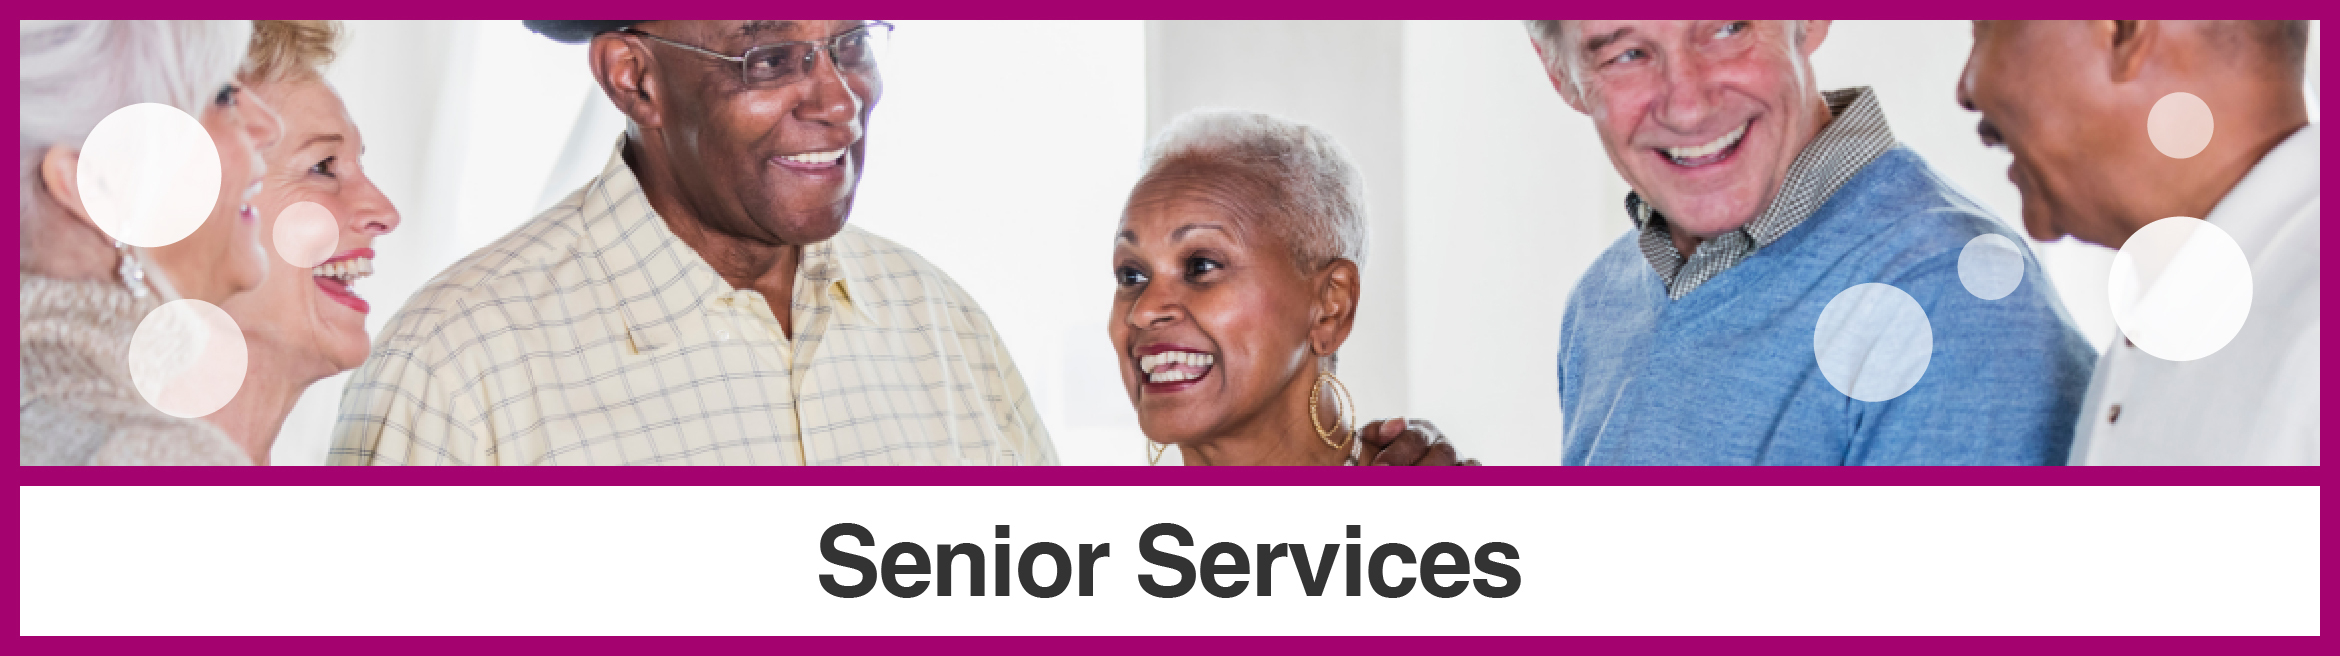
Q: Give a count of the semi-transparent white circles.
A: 7